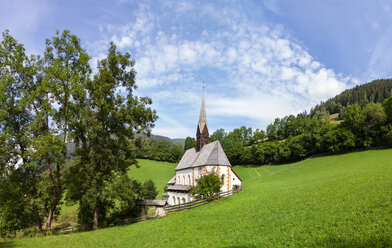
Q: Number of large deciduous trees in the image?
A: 3